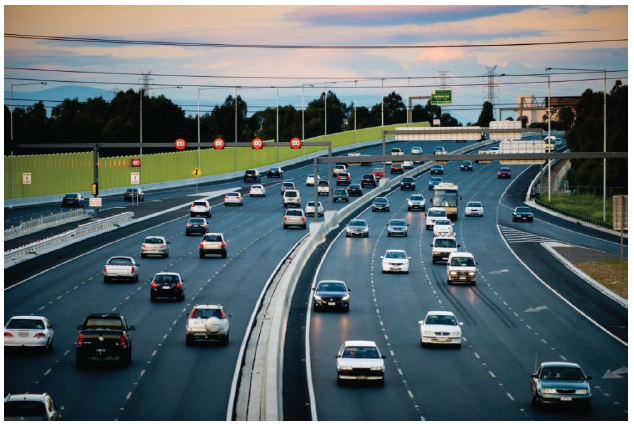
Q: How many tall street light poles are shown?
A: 12